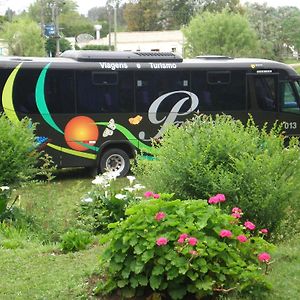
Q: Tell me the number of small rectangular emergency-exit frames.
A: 2